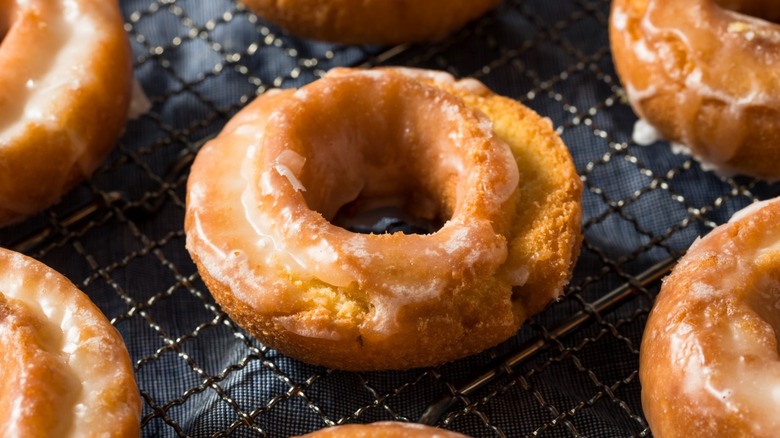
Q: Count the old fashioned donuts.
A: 7